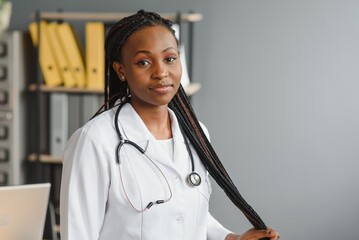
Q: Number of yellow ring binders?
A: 4